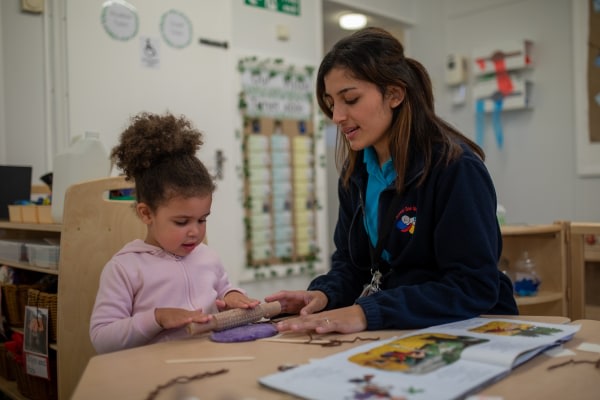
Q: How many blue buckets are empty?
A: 0